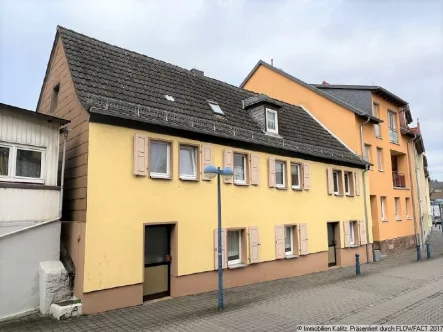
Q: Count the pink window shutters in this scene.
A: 14